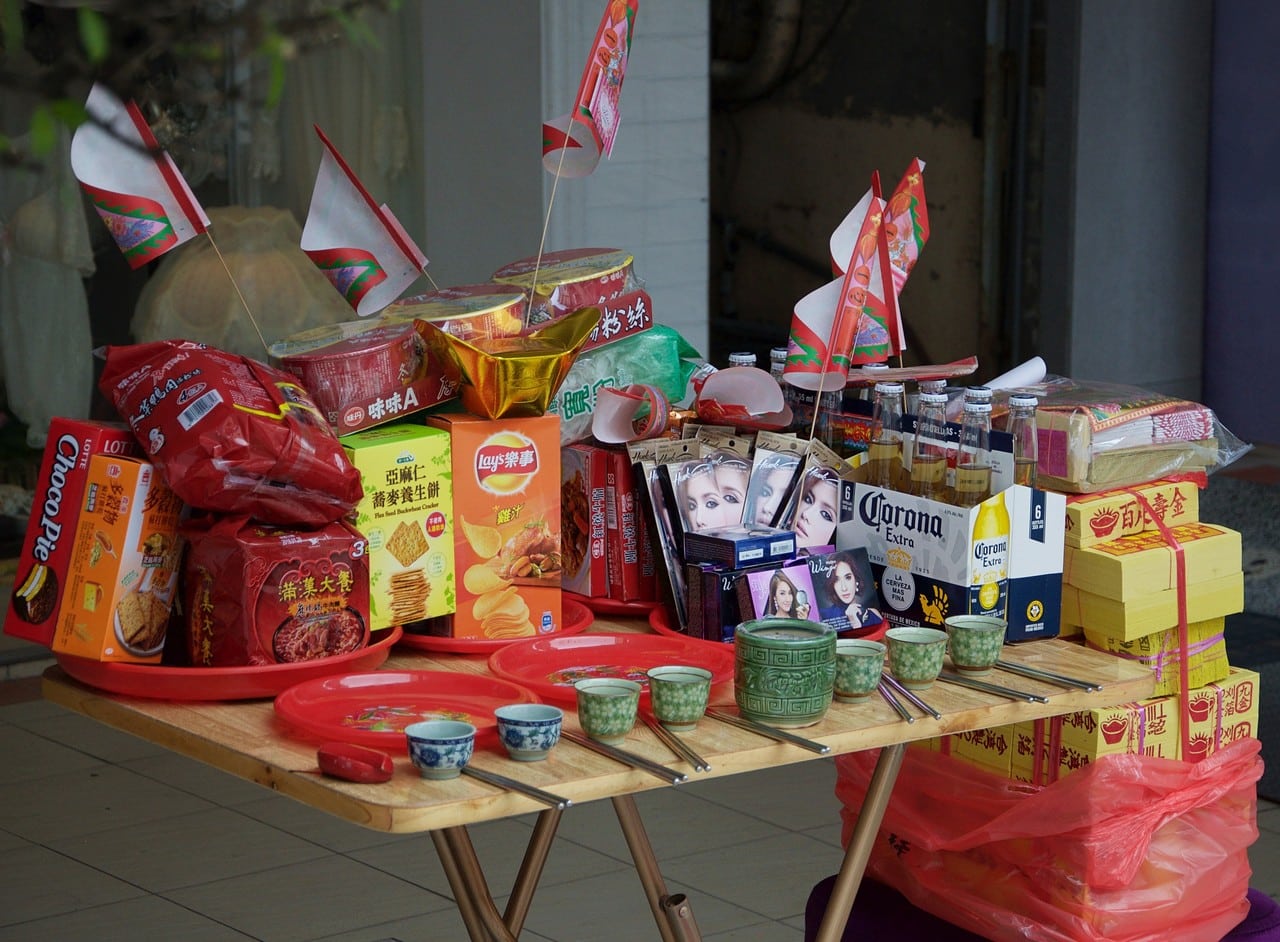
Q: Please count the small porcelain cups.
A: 7